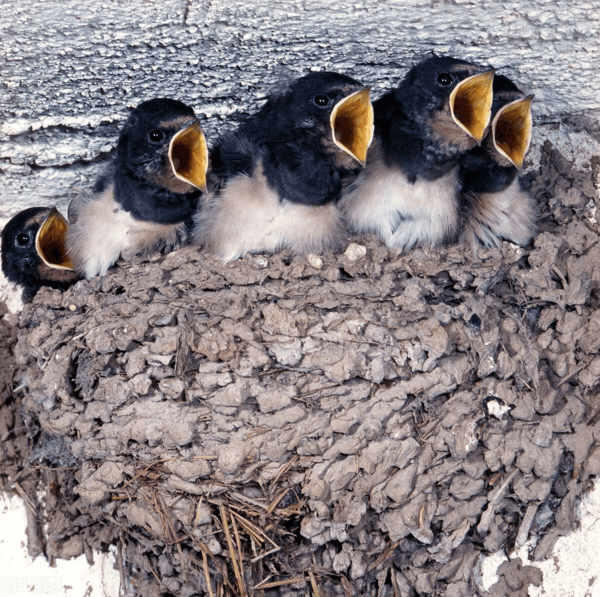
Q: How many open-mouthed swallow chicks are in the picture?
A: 5